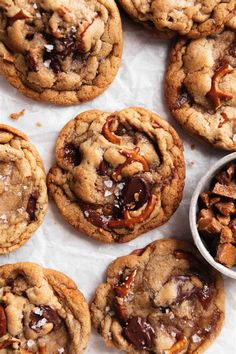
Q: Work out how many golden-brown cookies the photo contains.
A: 7